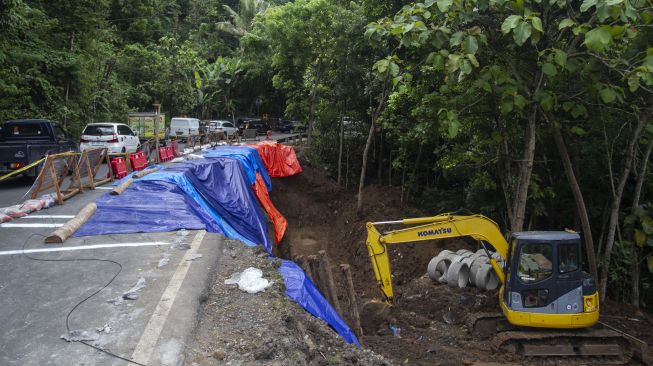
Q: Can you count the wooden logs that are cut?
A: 3